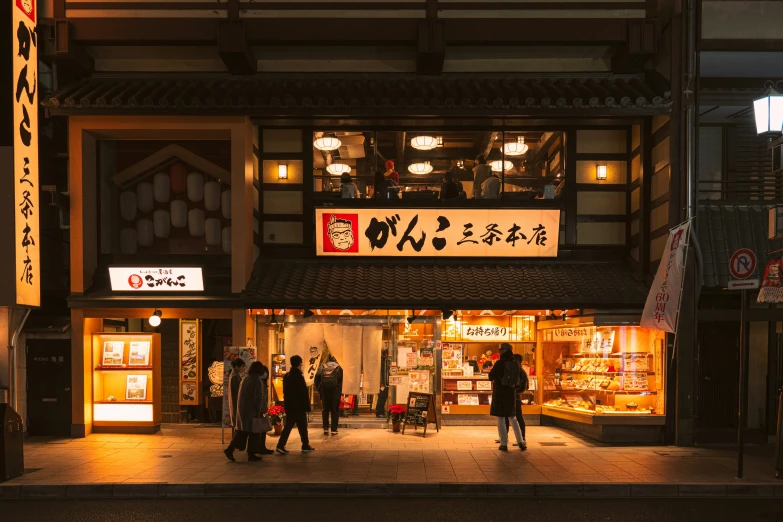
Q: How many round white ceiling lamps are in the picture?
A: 6